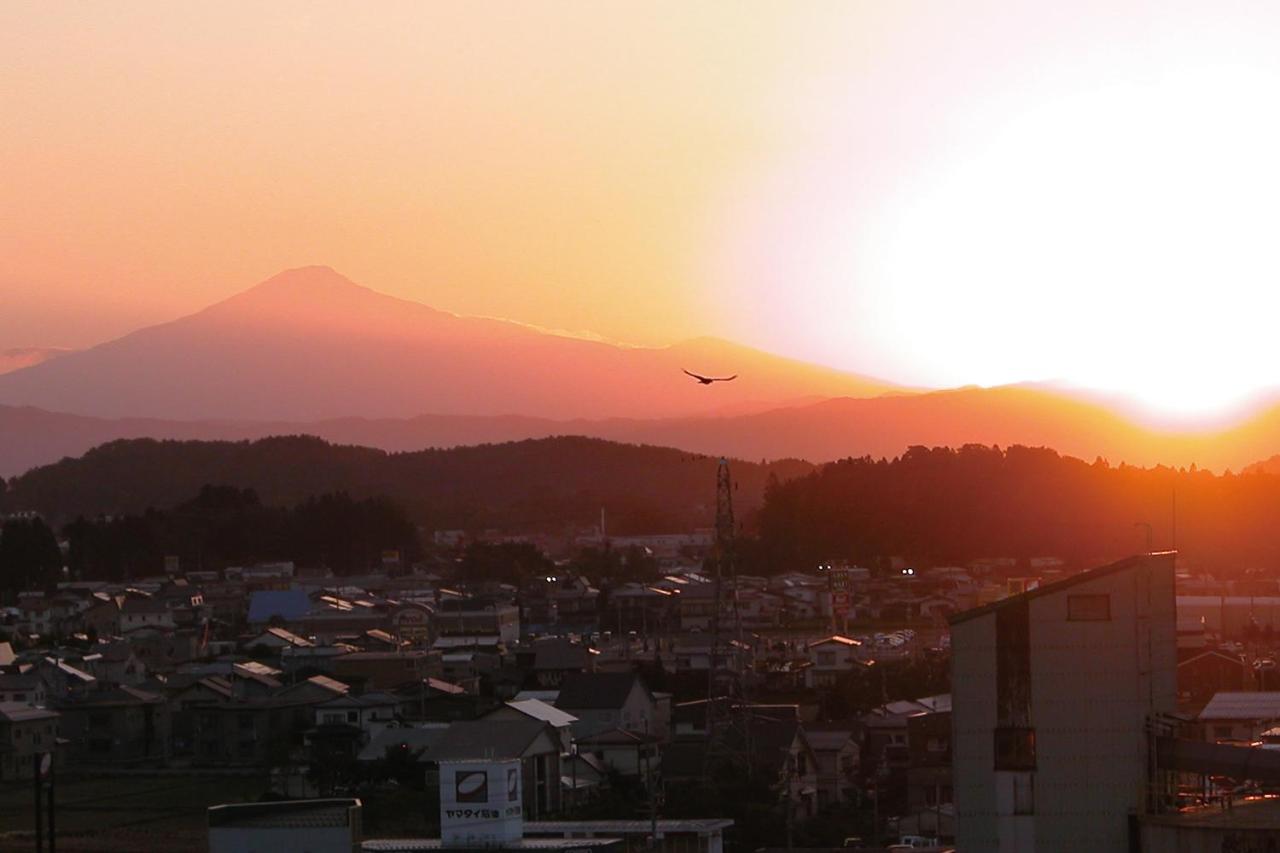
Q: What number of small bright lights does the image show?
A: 6